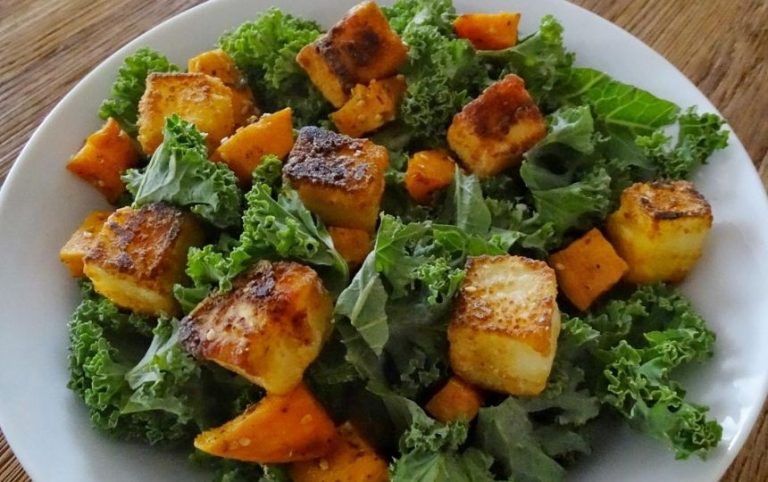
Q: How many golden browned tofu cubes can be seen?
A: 8